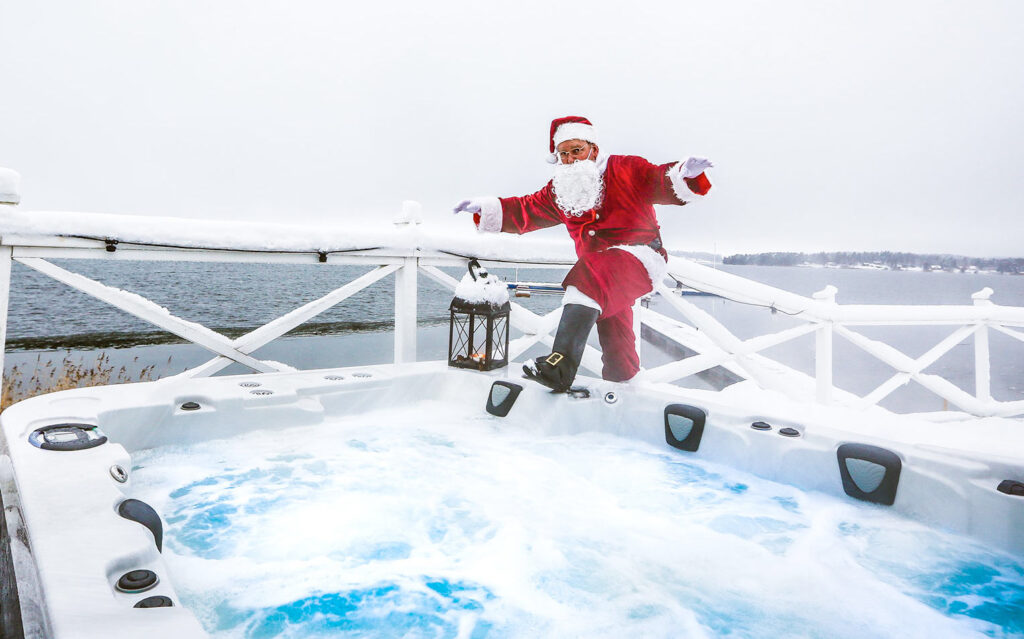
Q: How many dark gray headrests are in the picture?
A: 4